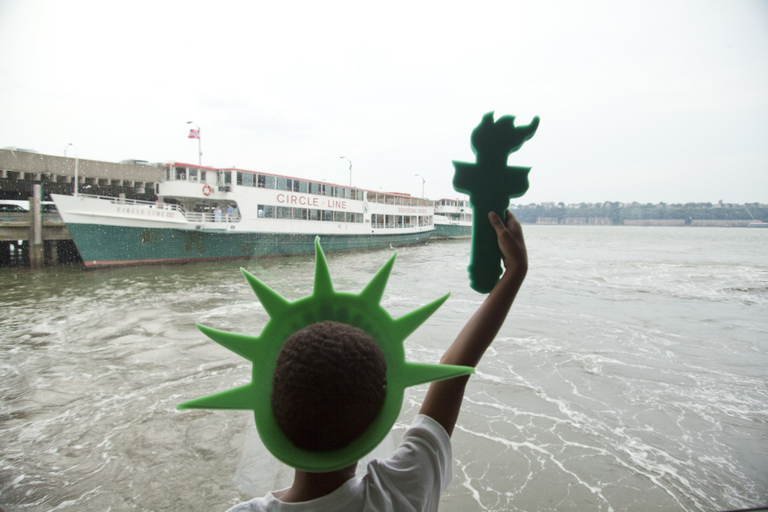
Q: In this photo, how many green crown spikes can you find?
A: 7